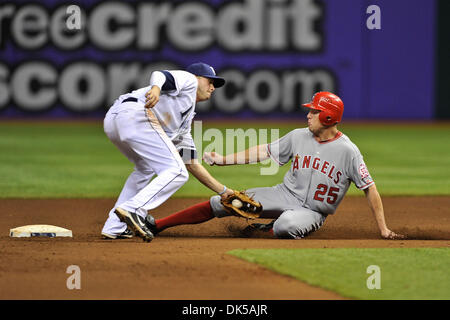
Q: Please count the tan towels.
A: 0